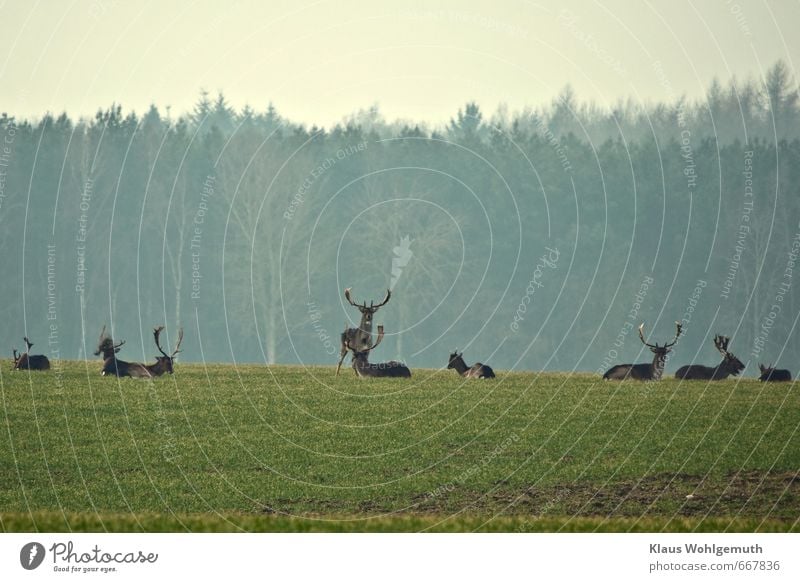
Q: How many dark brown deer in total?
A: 9